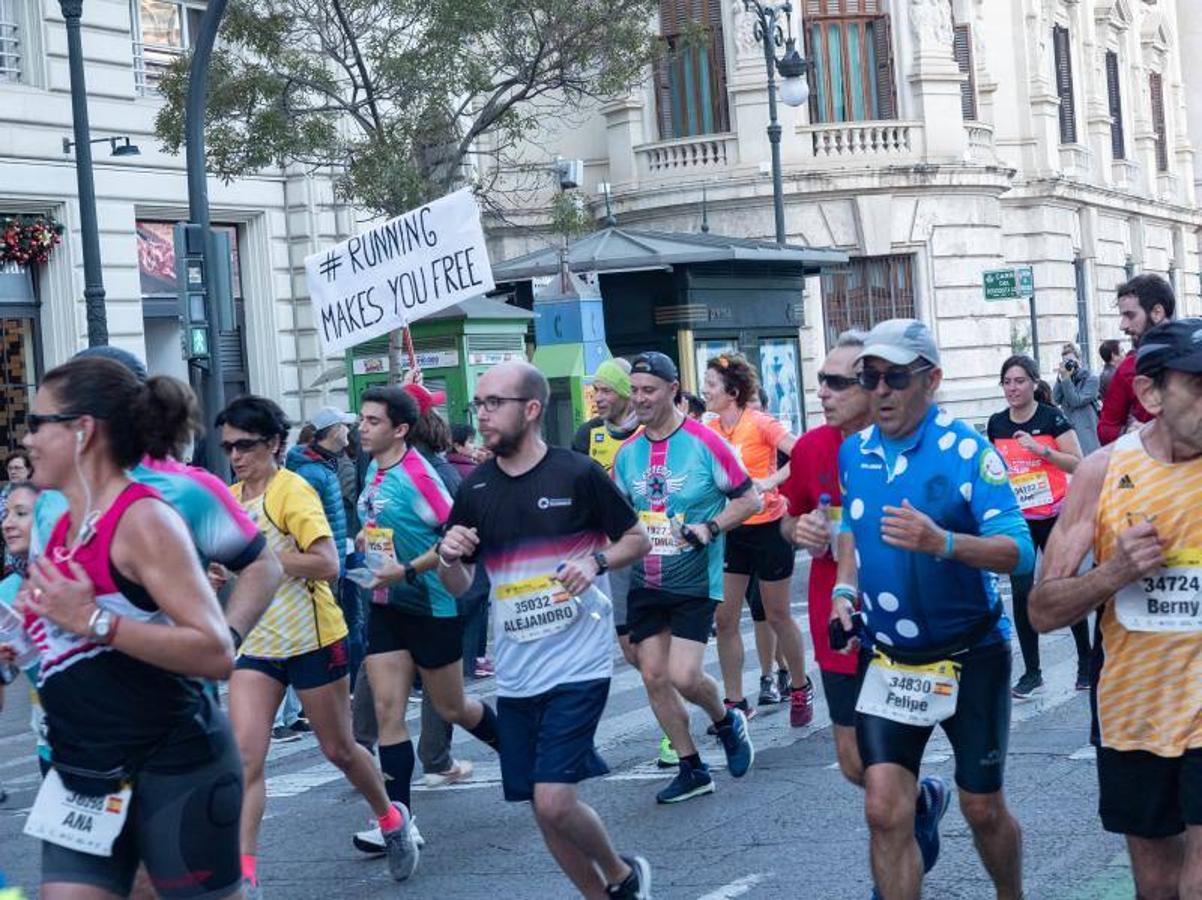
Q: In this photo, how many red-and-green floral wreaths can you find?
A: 1